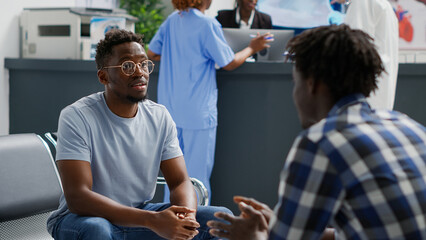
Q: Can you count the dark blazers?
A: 1